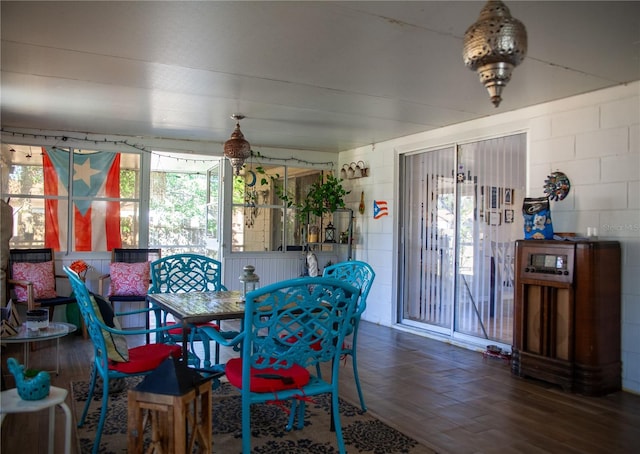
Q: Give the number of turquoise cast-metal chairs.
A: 4